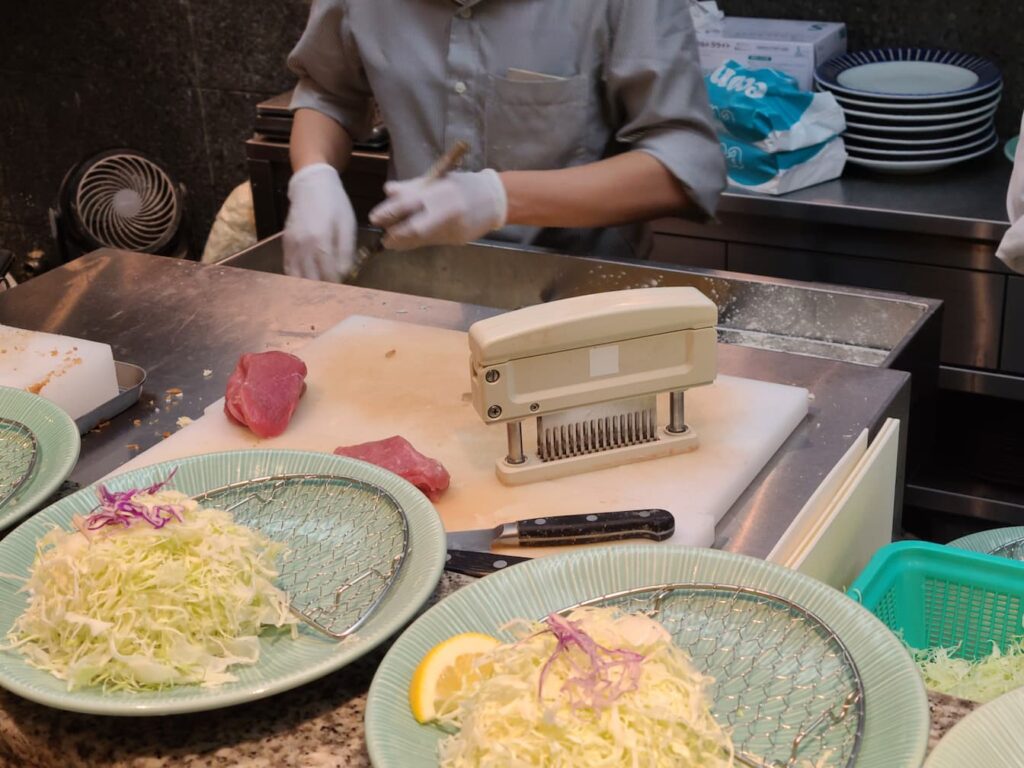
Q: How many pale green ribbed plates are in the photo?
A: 5